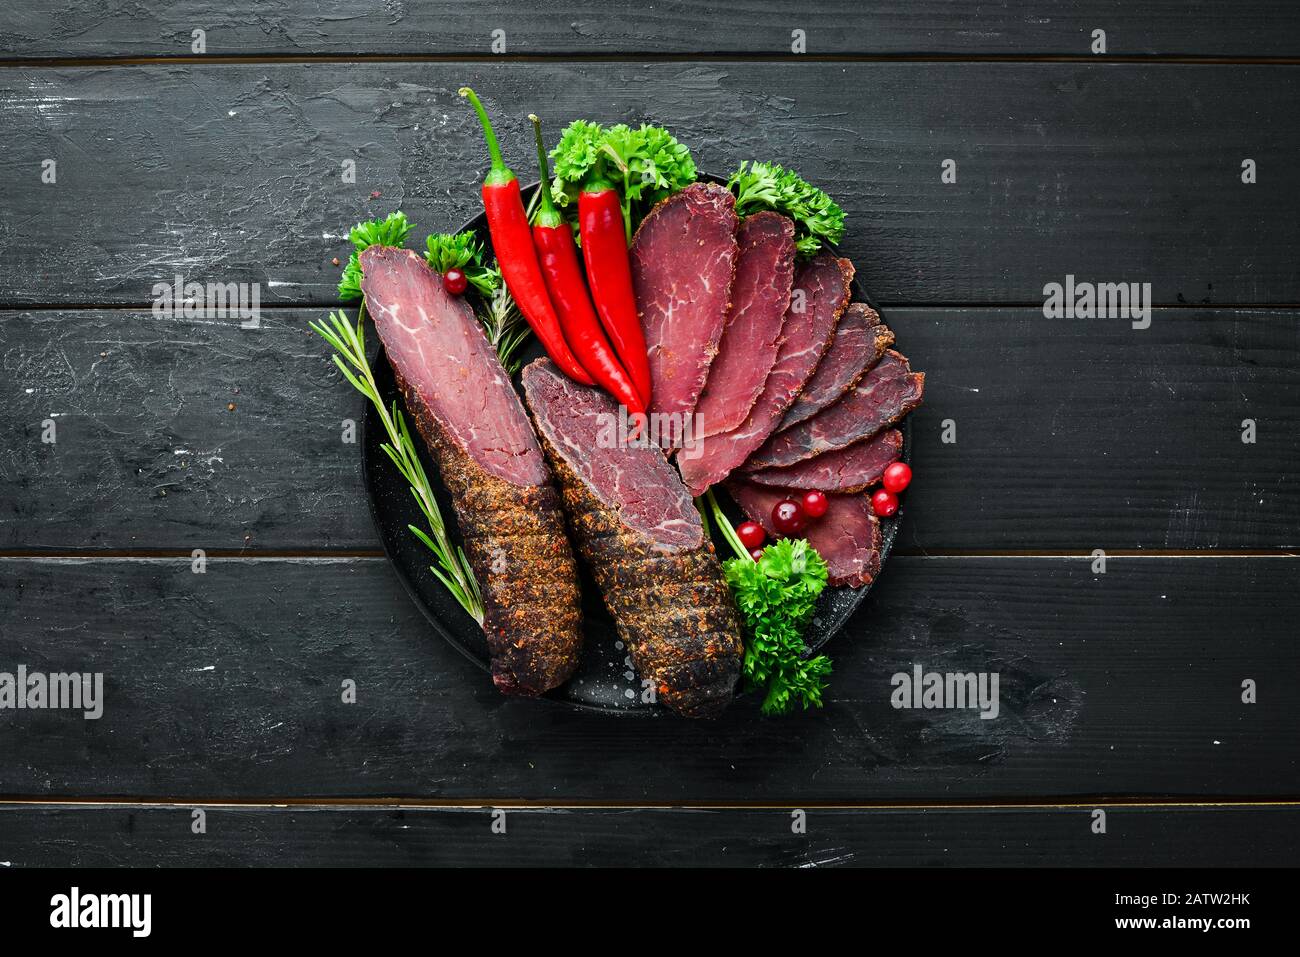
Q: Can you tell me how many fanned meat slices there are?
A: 7